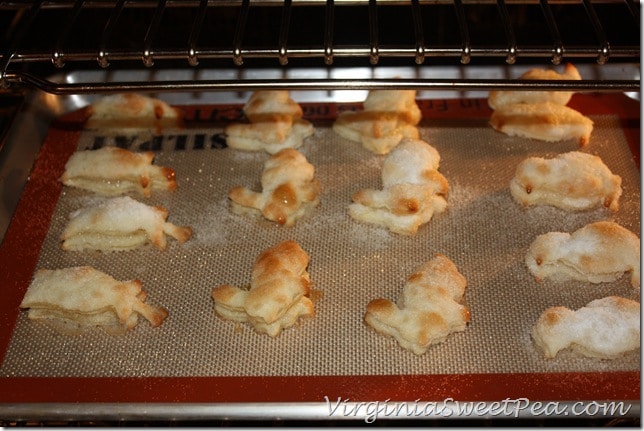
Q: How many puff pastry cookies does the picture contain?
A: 14